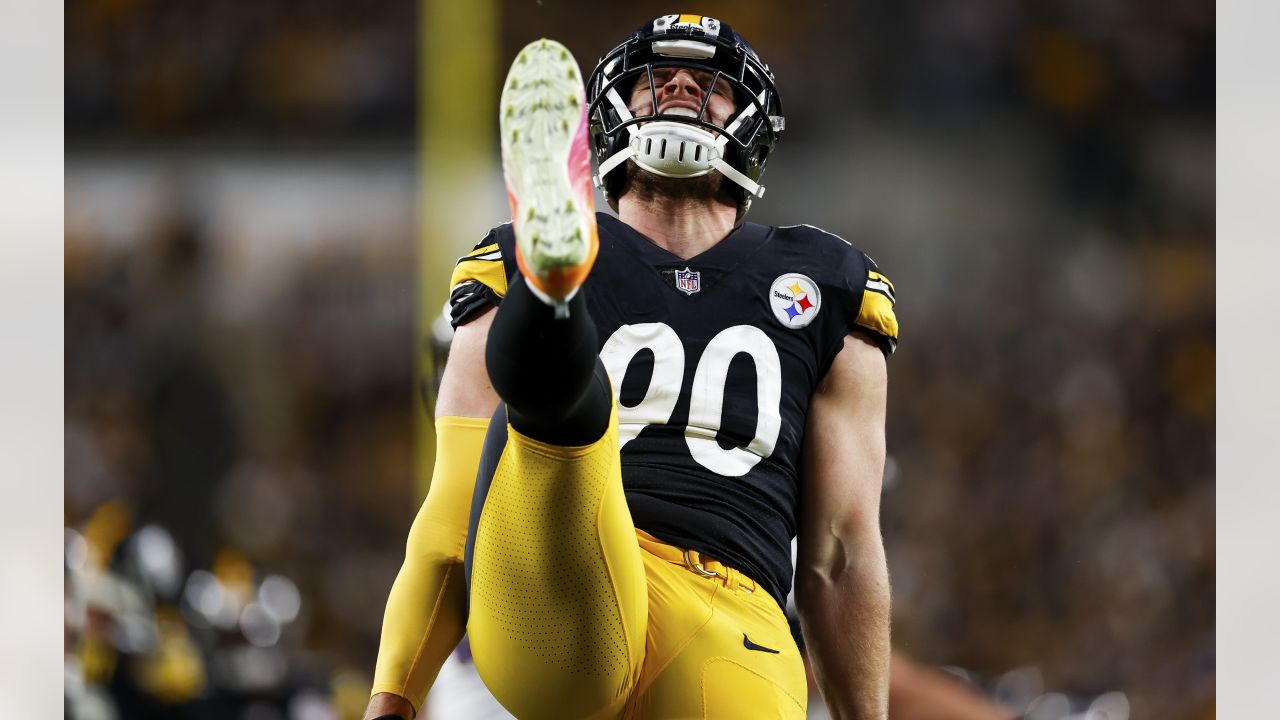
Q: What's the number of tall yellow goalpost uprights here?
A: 1